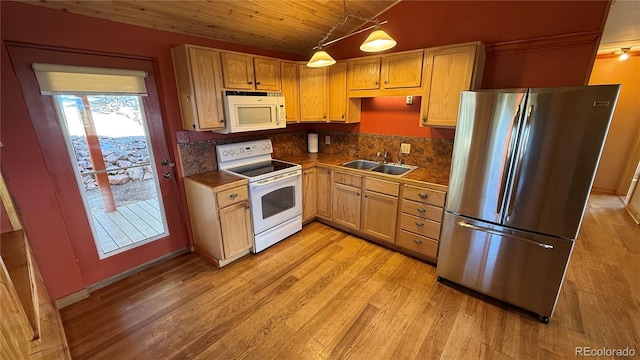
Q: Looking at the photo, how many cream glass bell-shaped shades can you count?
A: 2